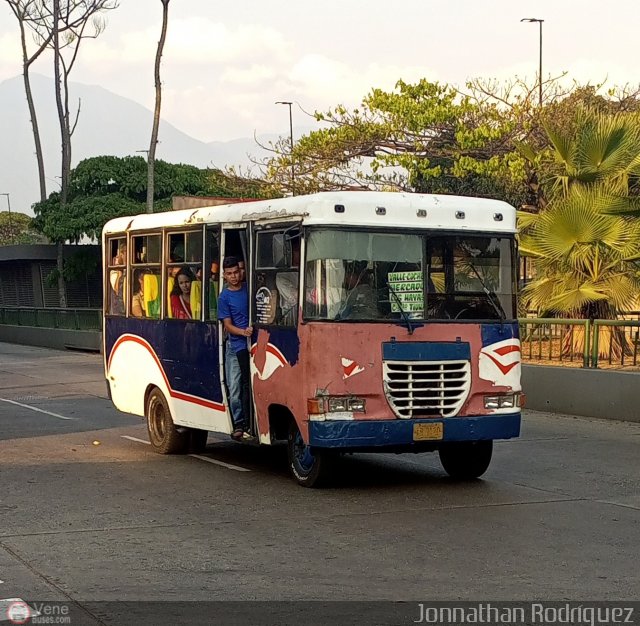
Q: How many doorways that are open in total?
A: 1